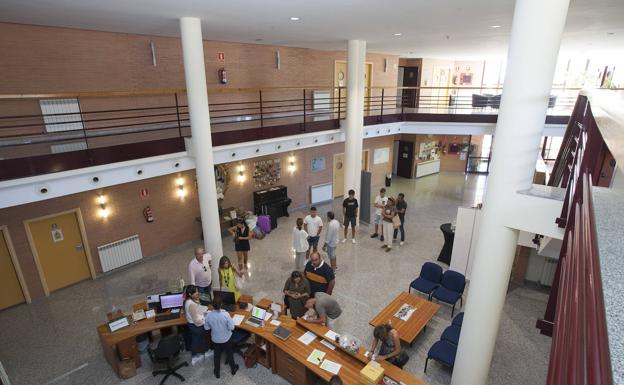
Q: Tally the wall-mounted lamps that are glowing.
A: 4